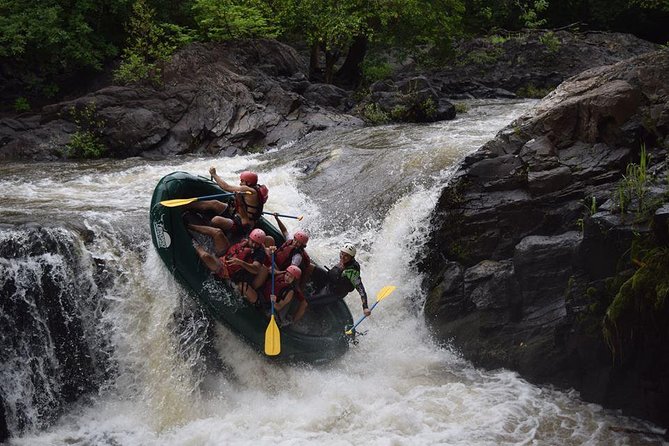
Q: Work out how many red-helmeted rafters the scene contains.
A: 4